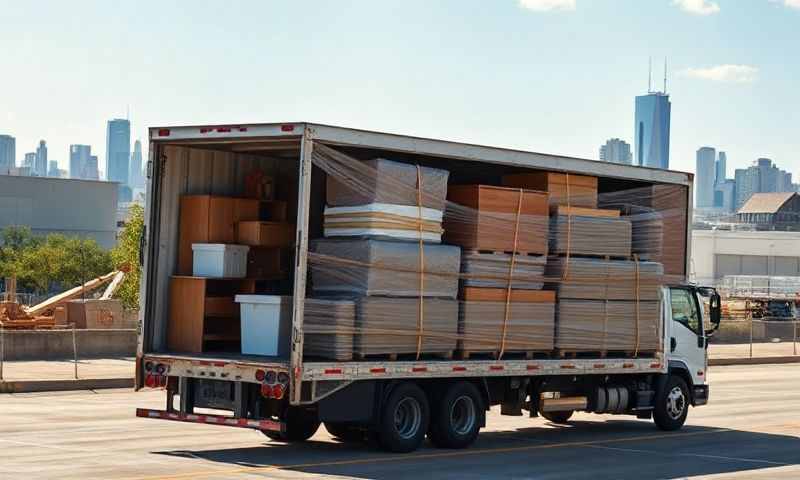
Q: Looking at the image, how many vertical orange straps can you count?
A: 4